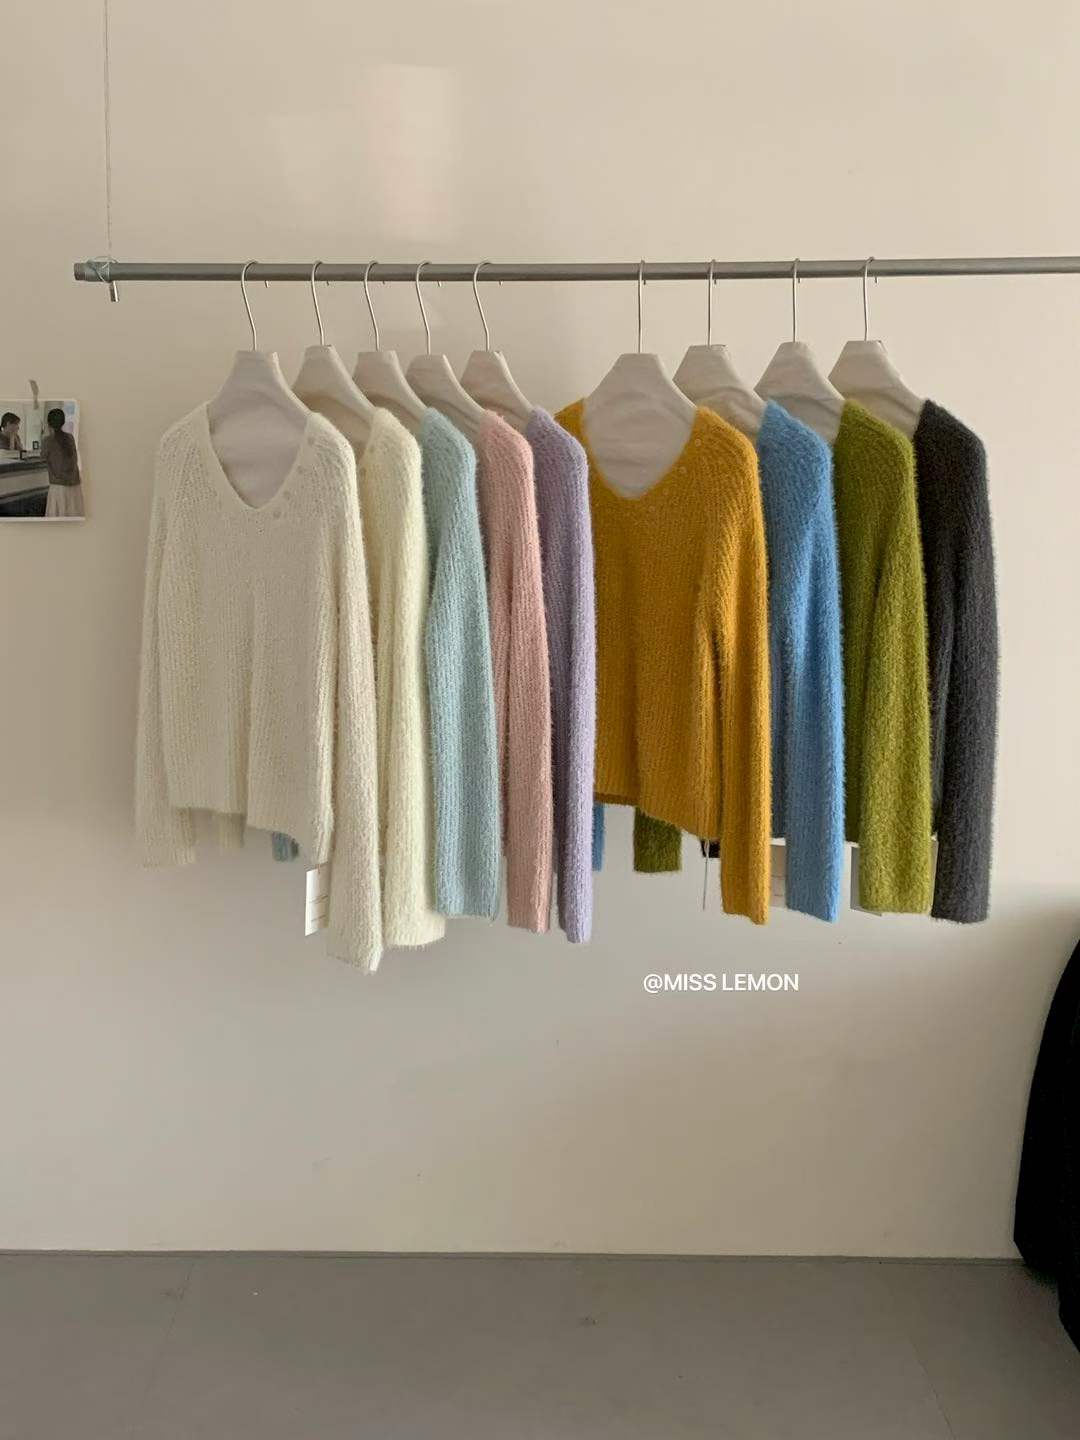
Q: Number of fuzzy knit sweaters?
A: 9